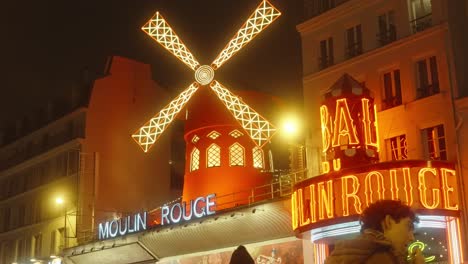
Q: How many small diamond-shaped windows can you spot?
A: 3